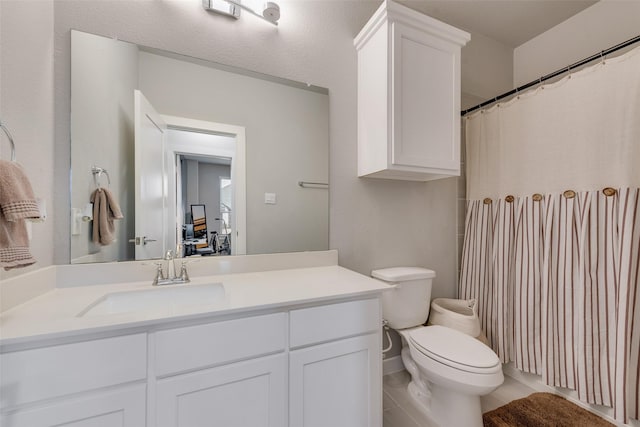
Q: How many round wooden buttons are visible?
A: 5